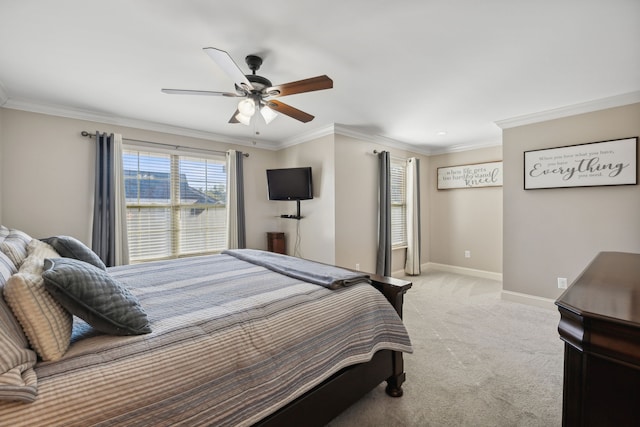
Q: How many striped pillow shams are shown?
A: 2